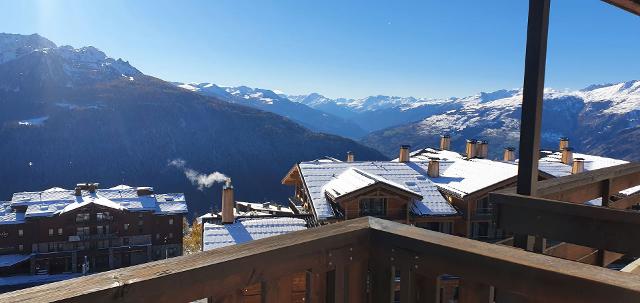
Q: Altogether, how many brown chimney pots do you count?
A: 11